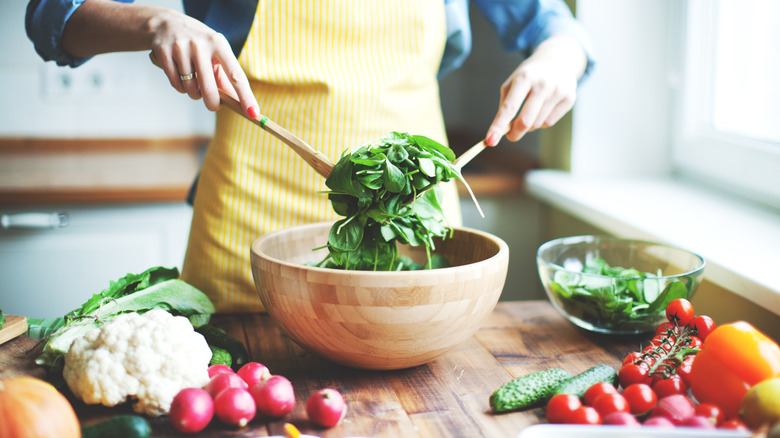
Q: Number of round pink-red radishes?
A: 7